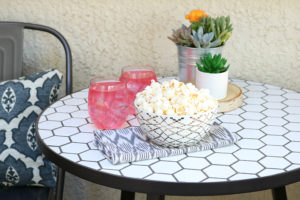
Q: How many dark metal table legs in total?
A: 3